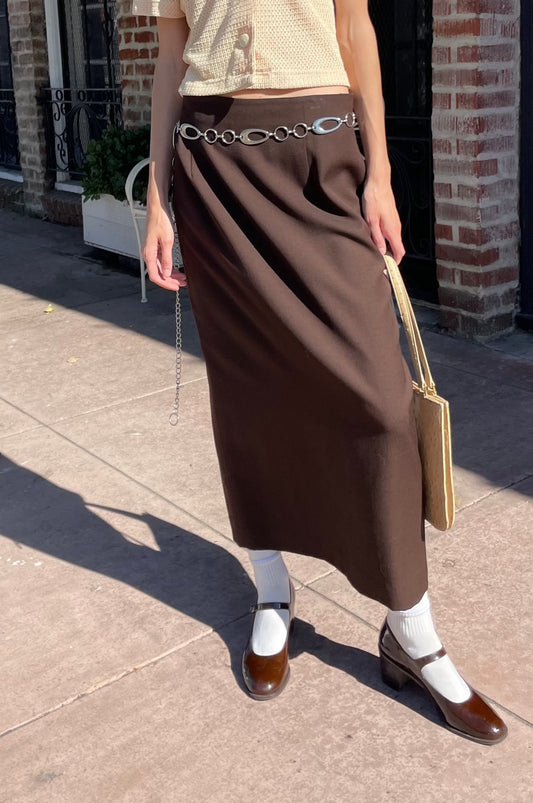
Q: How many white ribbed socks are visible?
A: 2